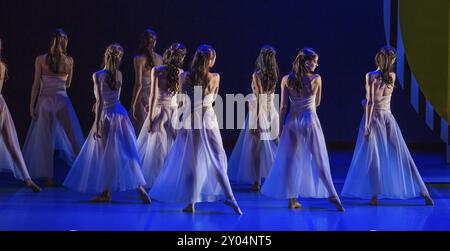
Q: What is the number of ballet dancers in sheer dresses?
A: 9